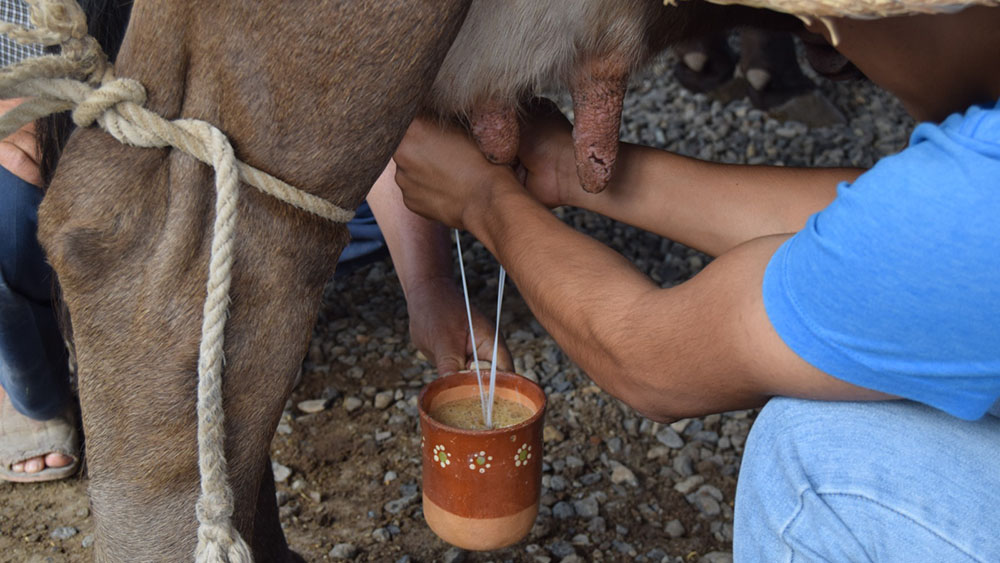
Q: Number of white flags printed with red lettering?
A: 0